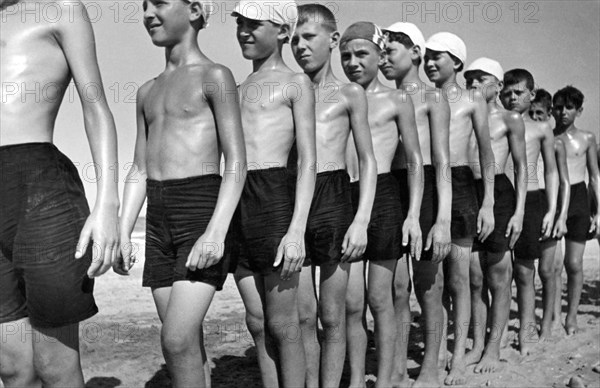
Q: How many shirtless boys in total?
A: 11